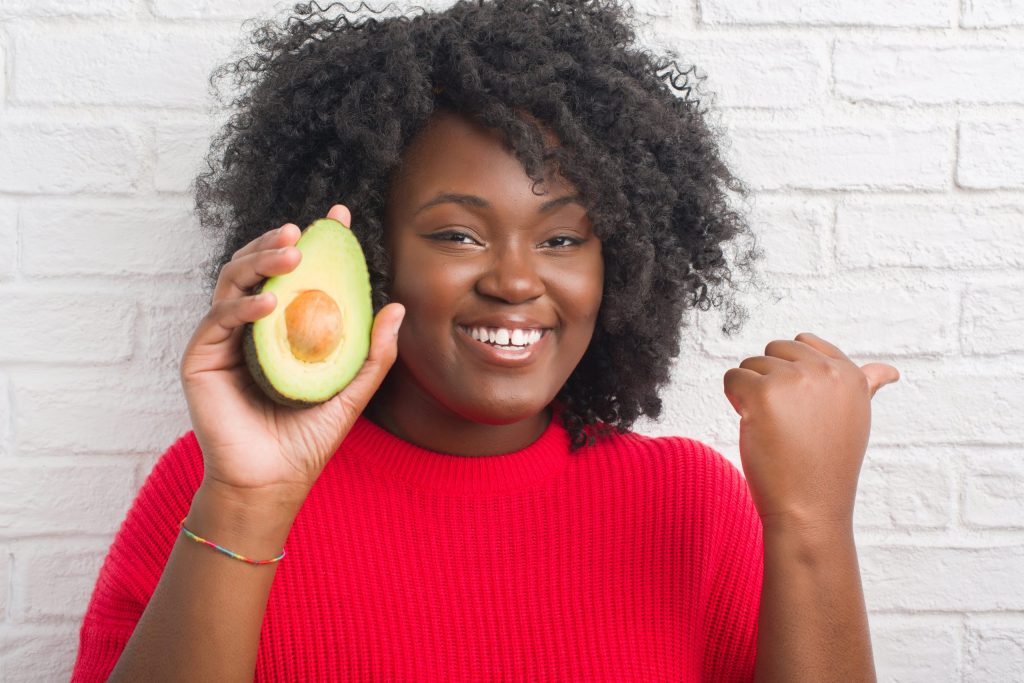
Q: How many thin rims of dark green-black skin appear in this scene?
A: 1